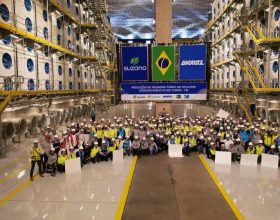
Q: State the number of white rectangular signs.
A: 7